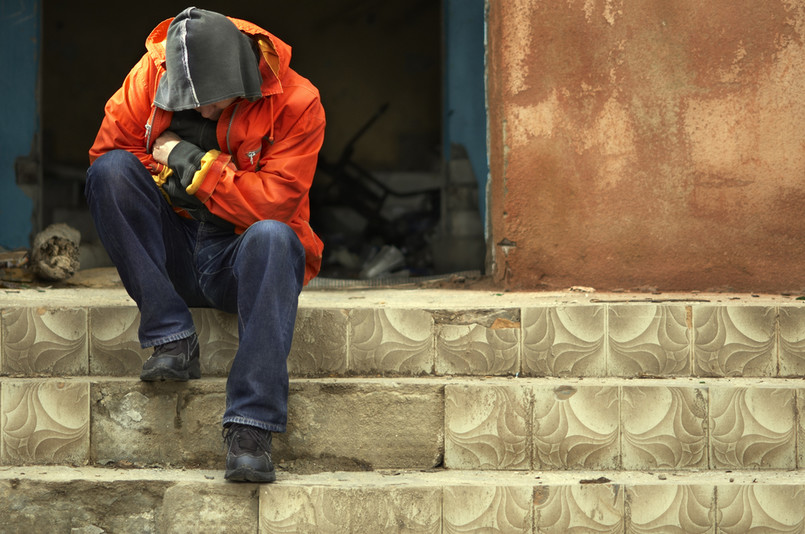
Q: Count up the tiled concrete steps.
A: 3